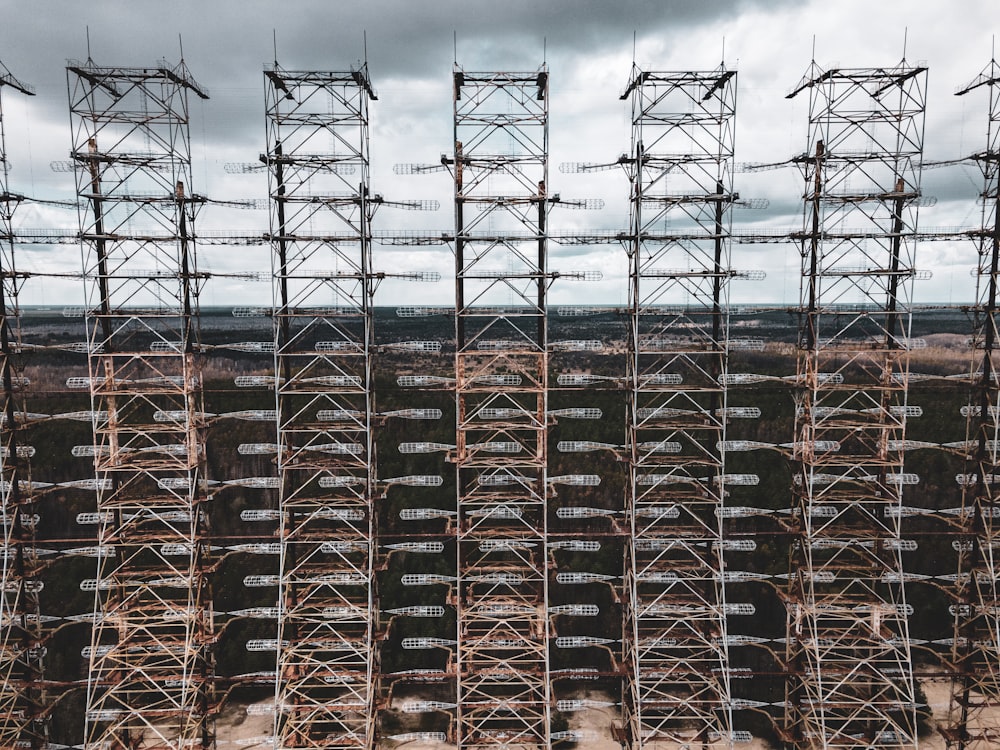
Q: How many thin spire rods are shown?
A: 11